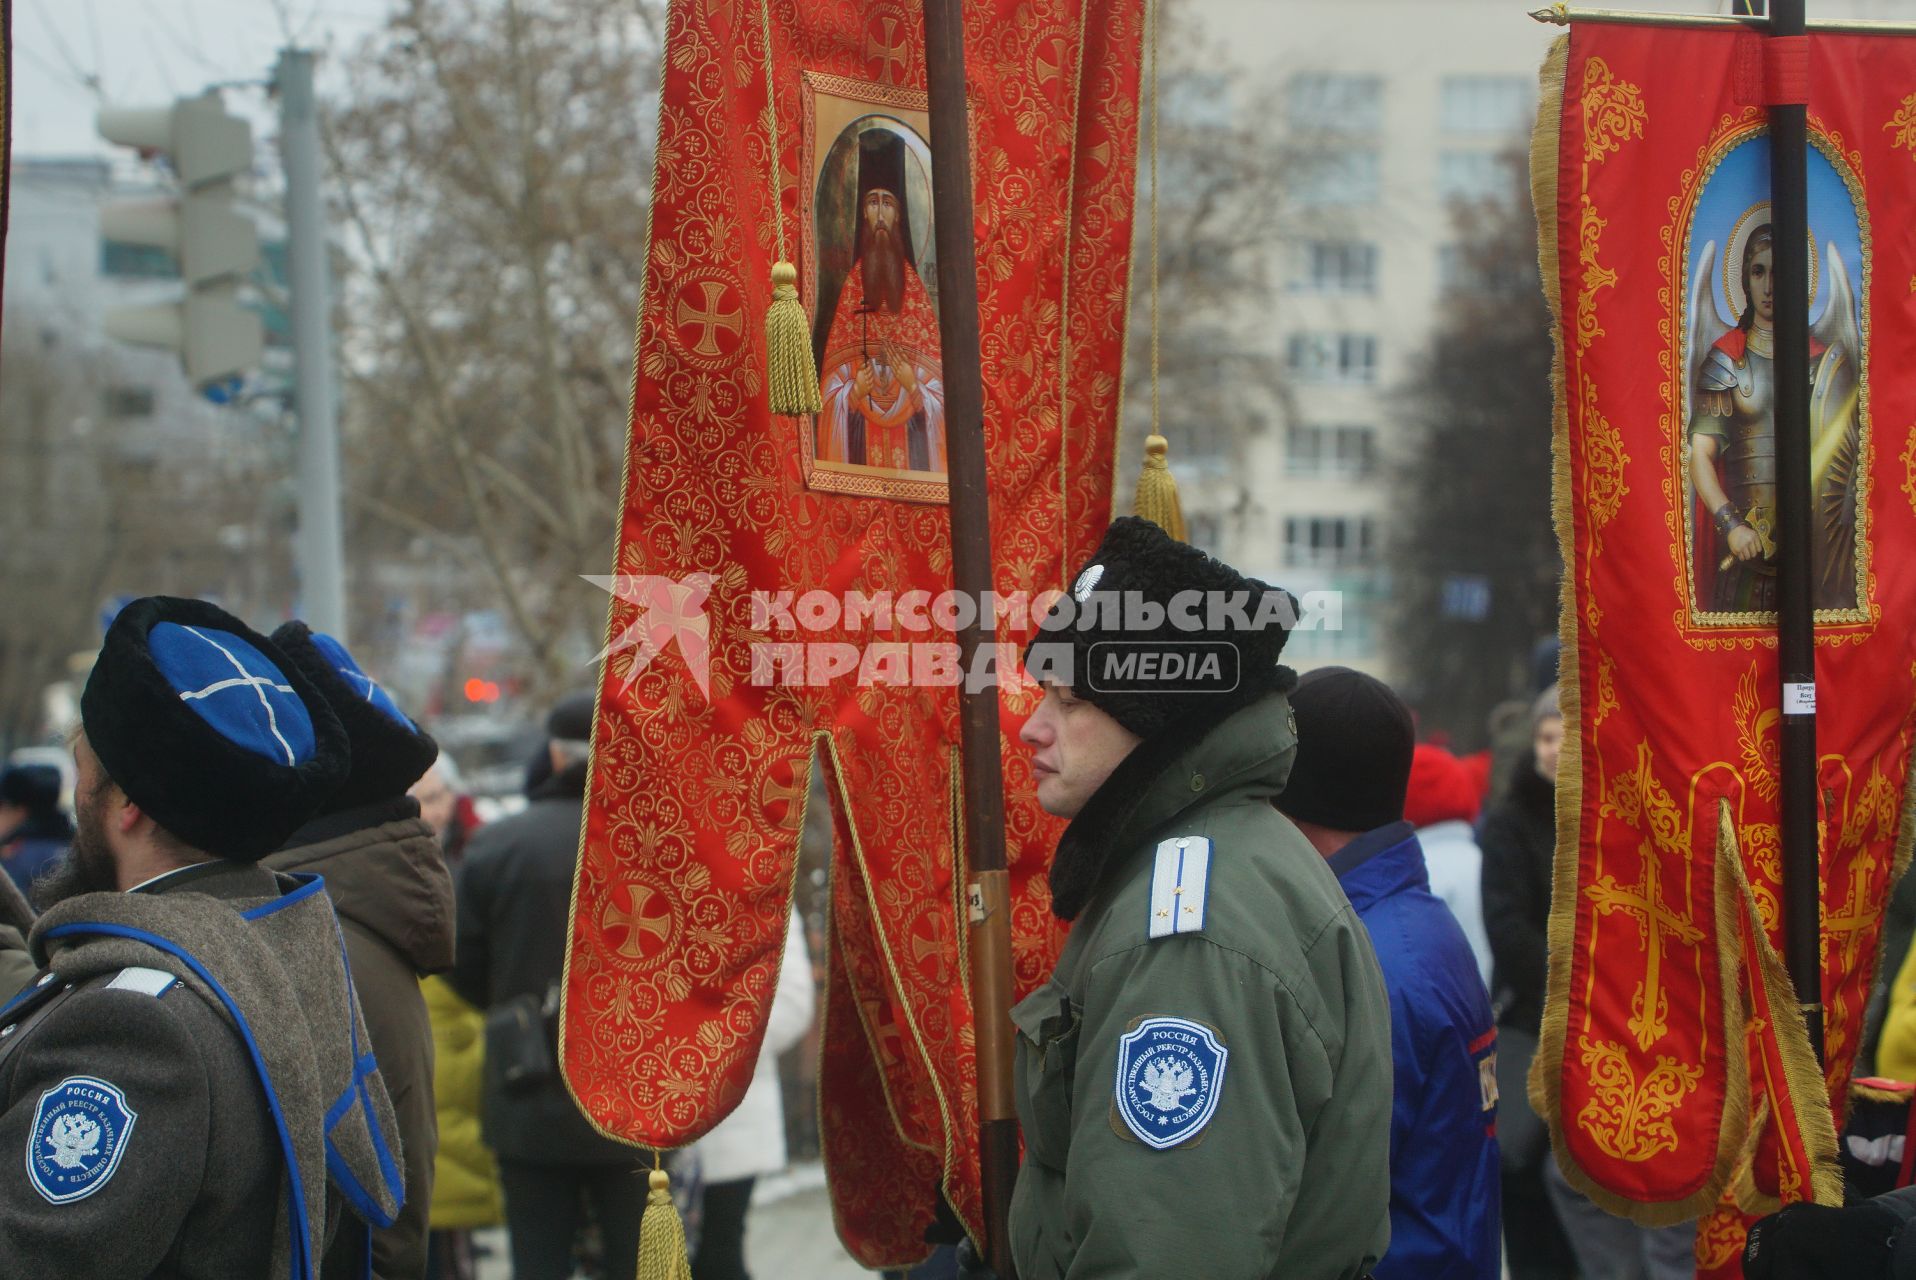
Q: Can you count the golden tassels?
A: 3